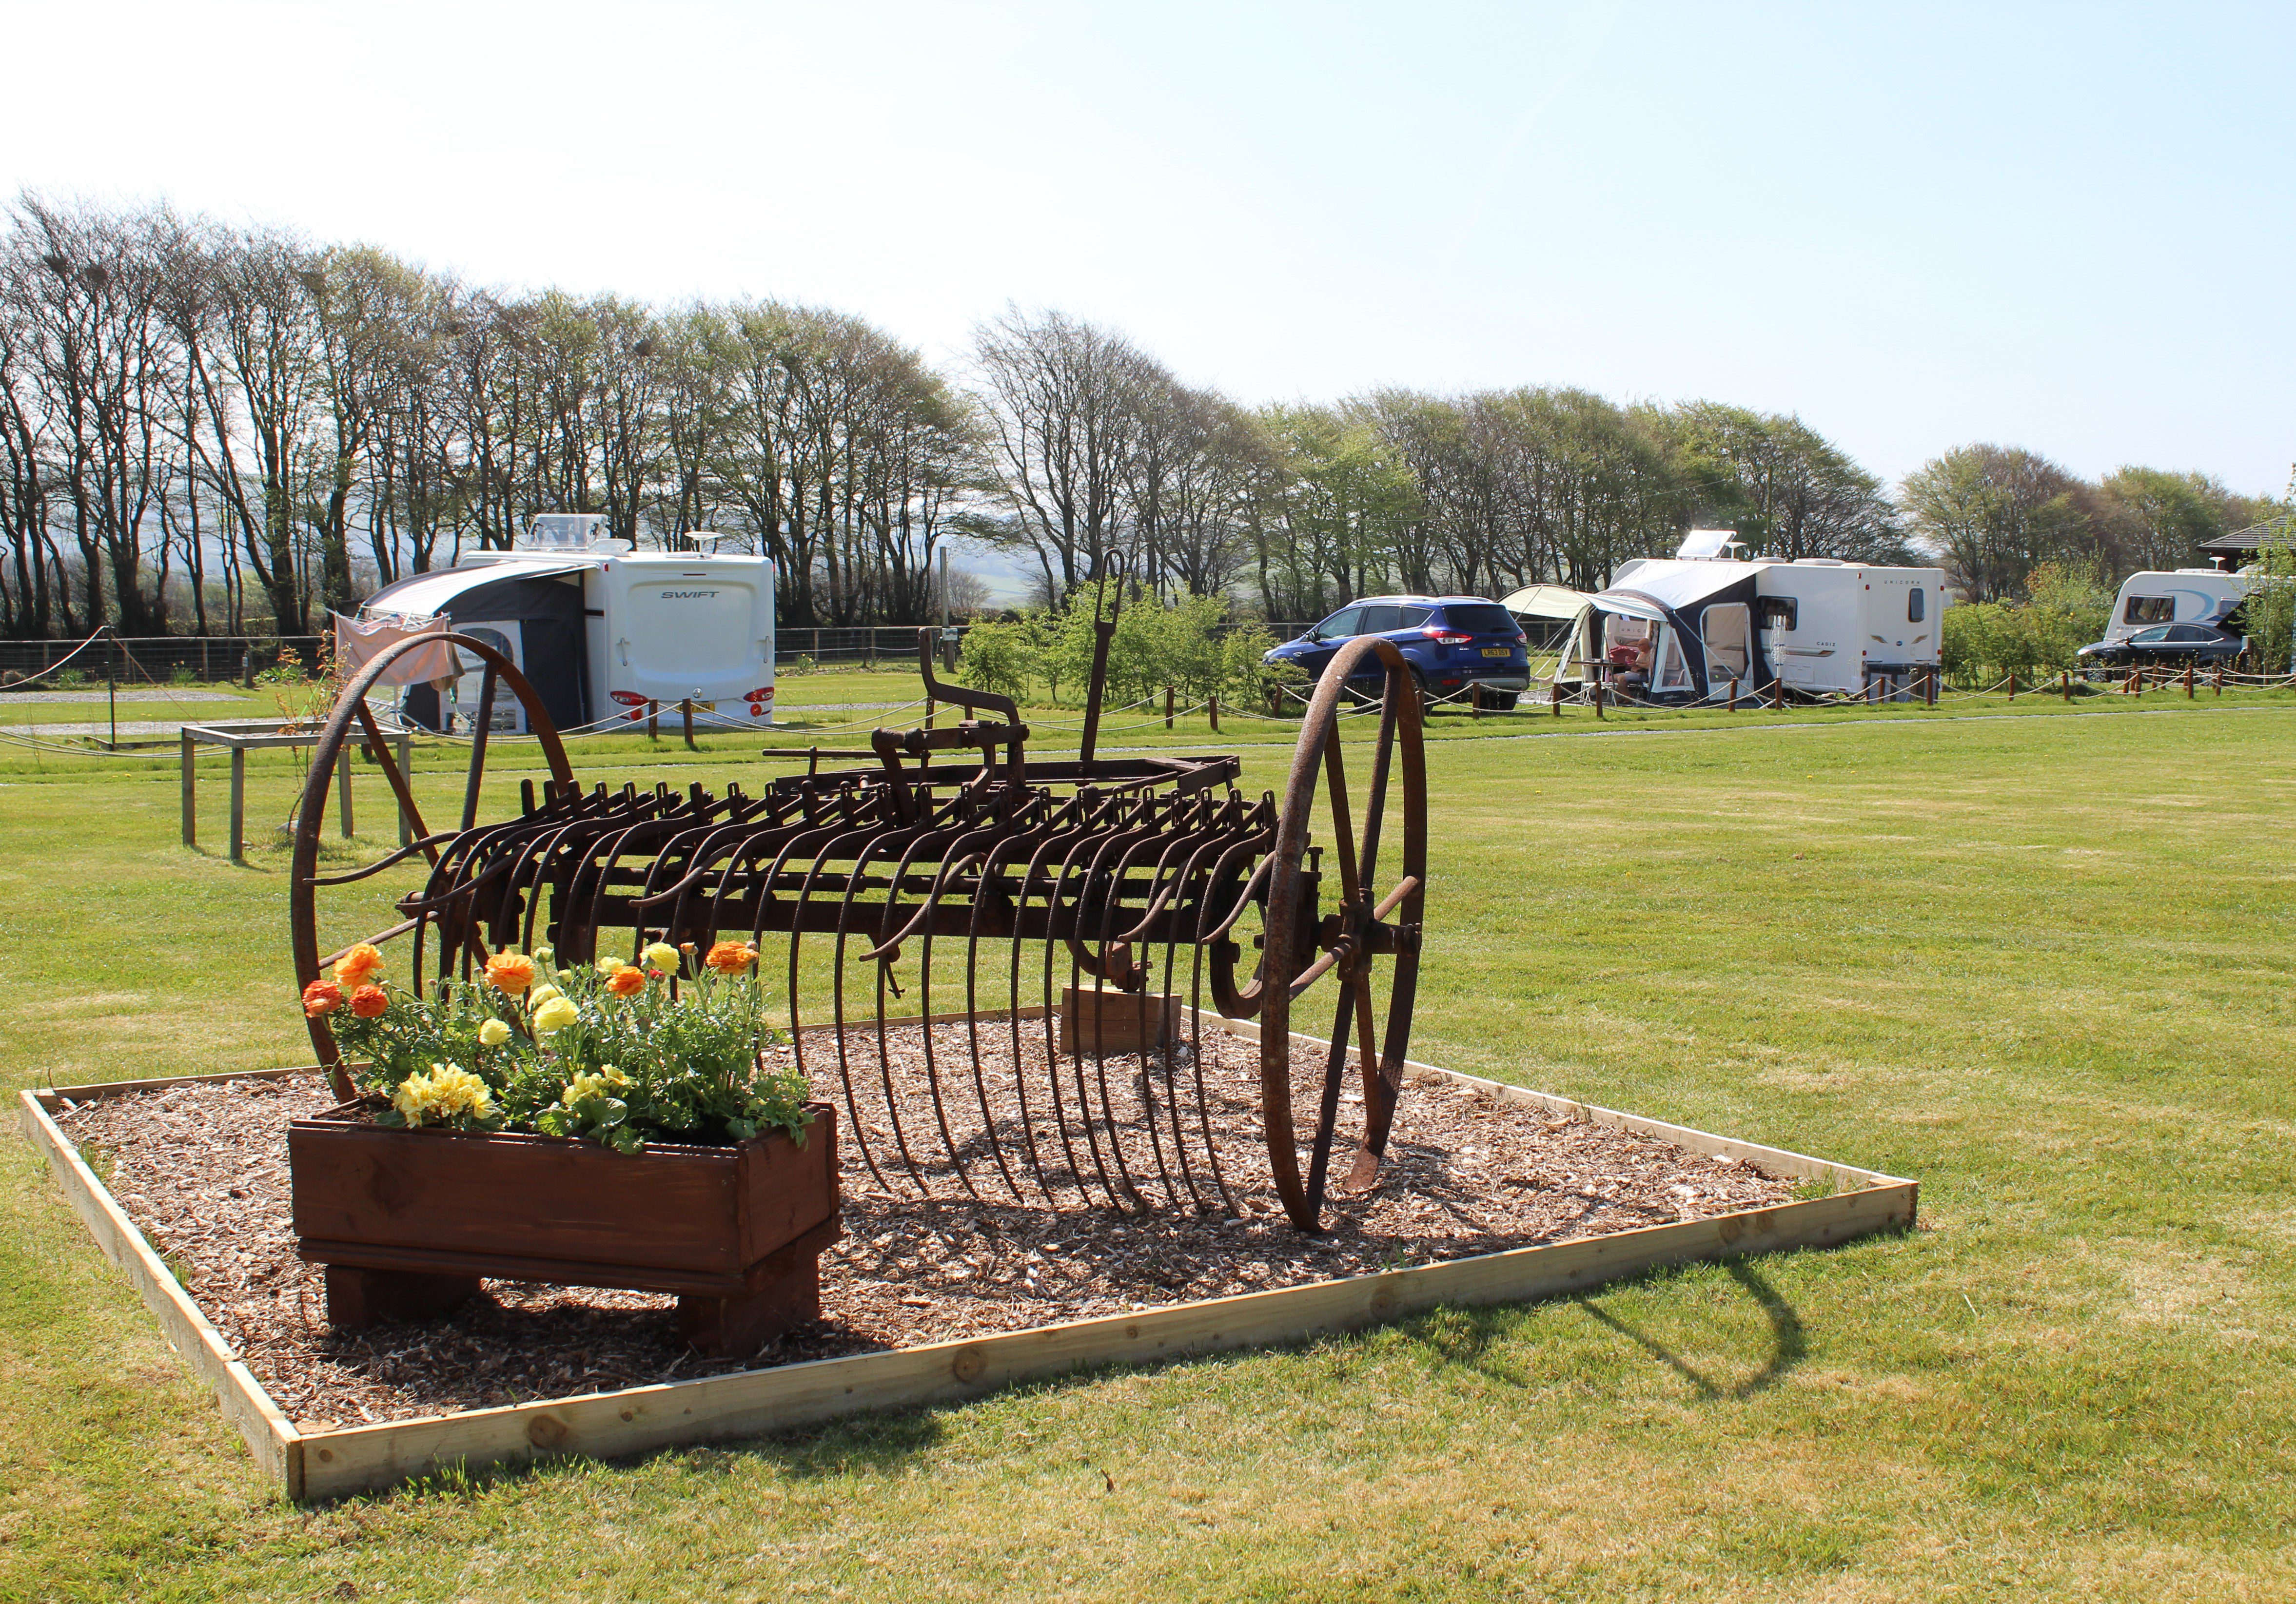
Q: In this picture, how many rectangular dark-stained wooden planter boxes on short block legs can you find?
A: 1